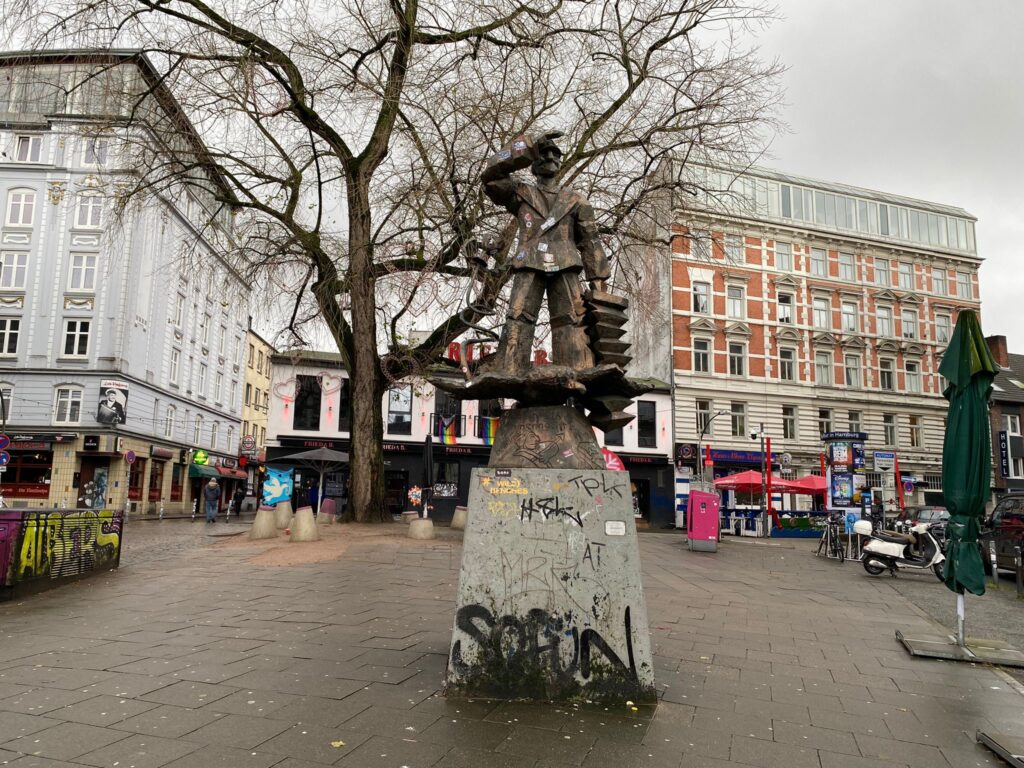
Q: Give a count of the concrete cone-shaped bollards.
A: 7